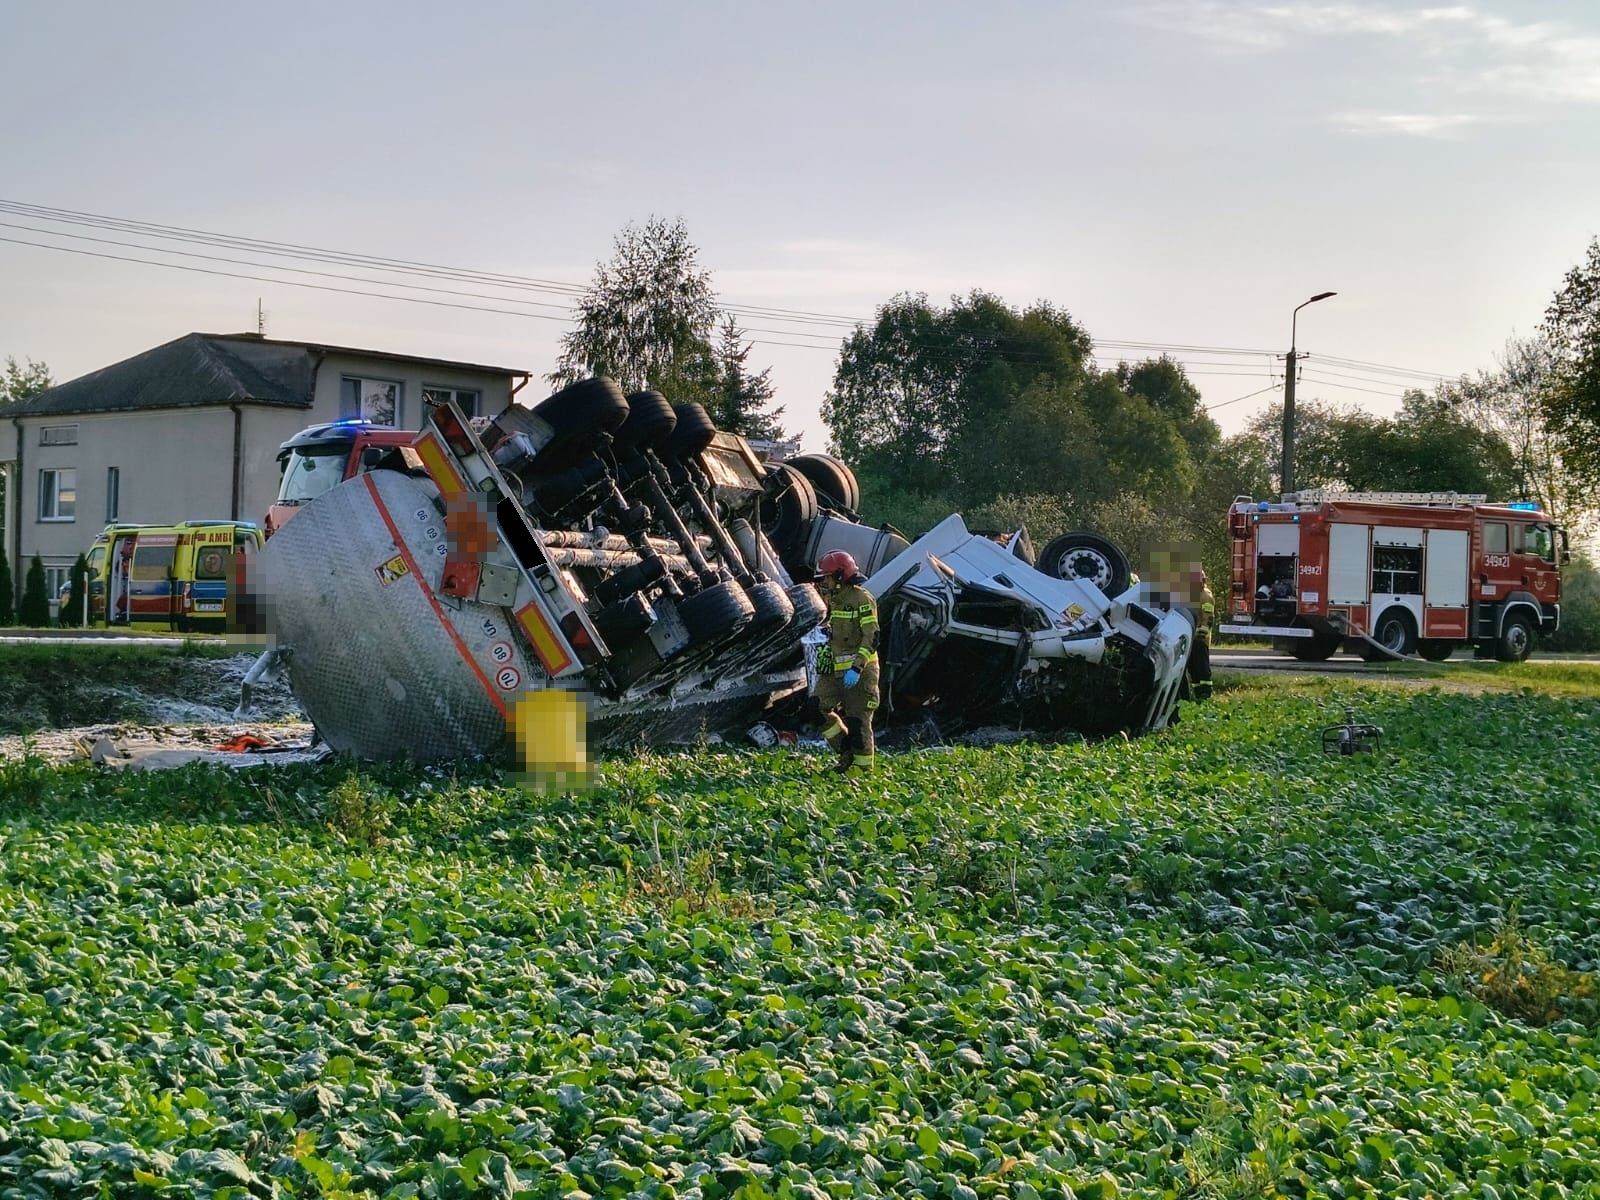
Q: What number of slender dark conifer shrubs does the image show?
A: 3